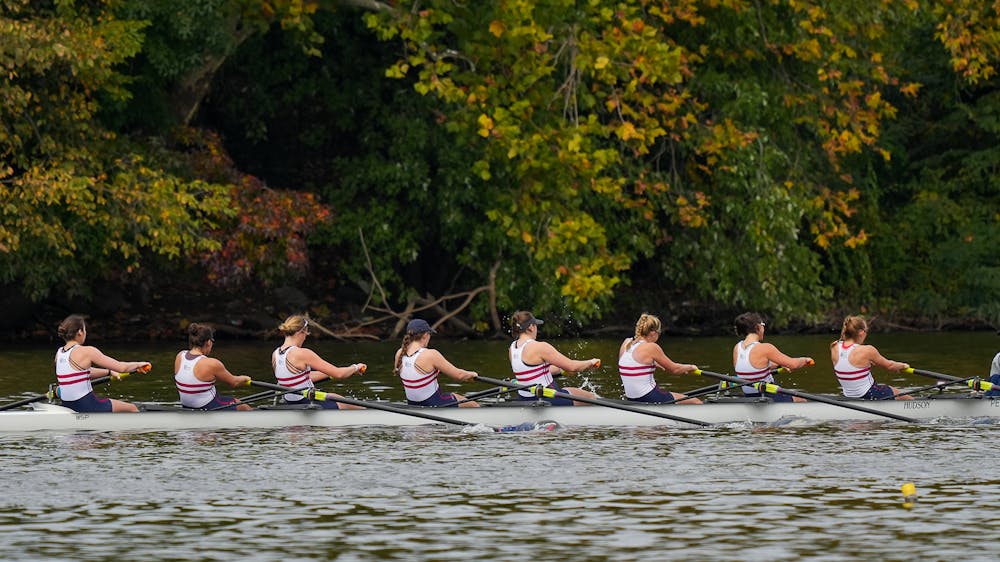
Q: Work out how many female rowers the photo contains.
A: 8